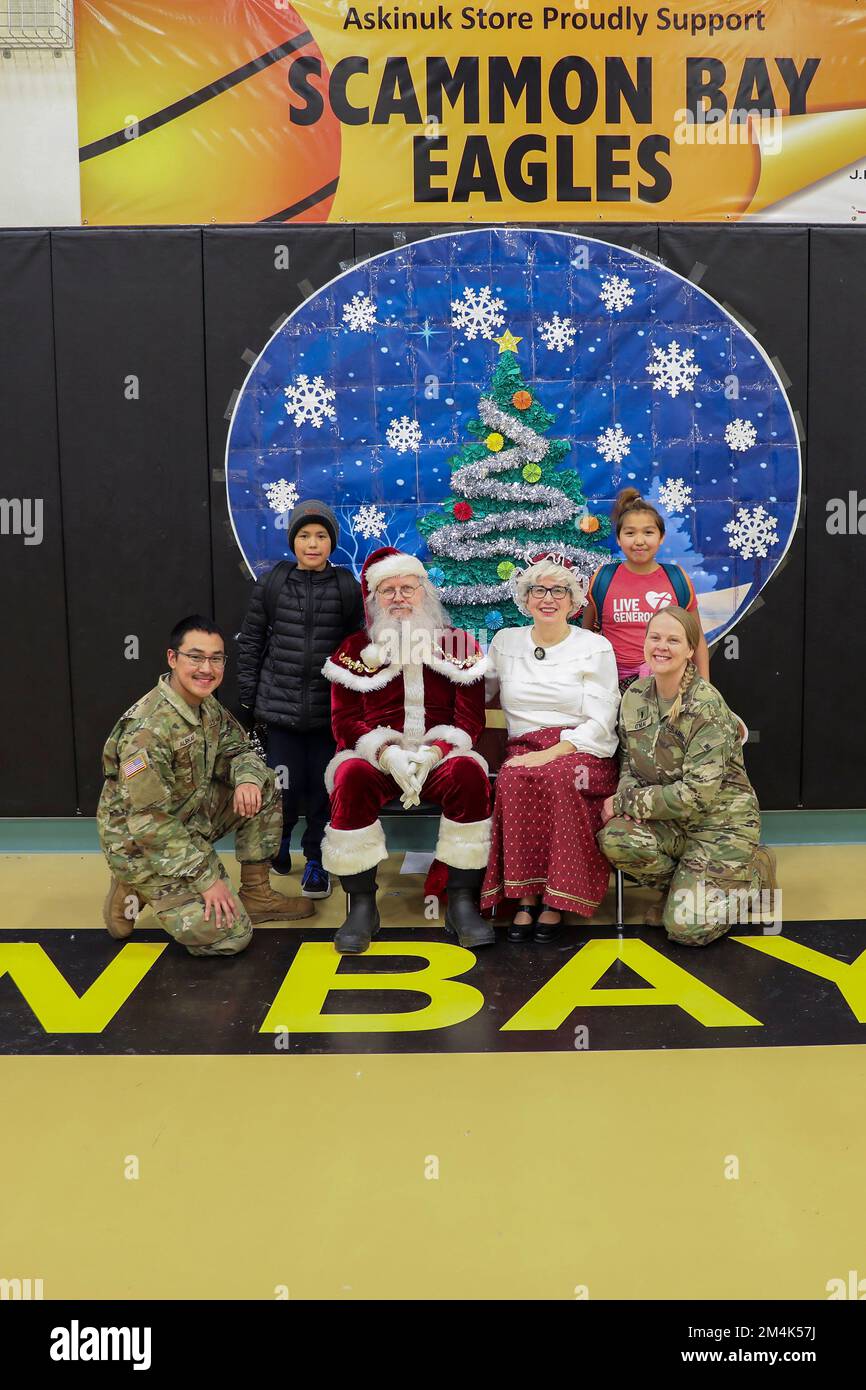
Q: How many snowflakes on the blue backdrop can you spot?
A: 13